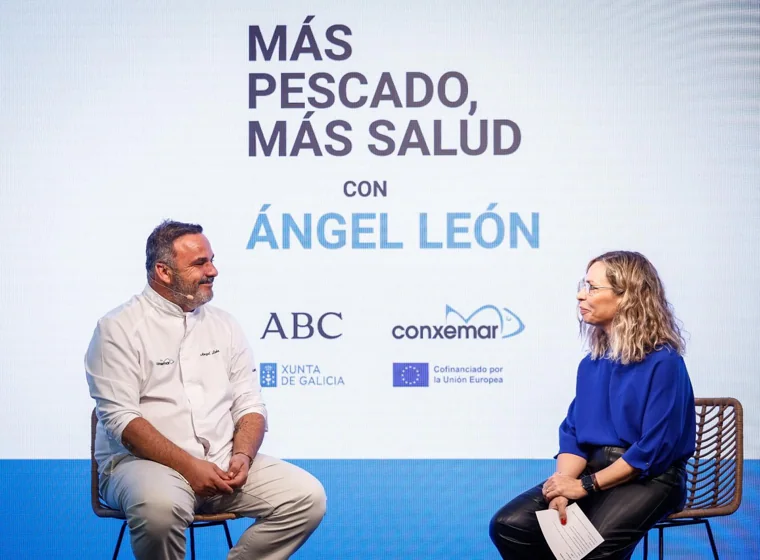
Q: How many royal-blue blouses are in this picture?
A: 1